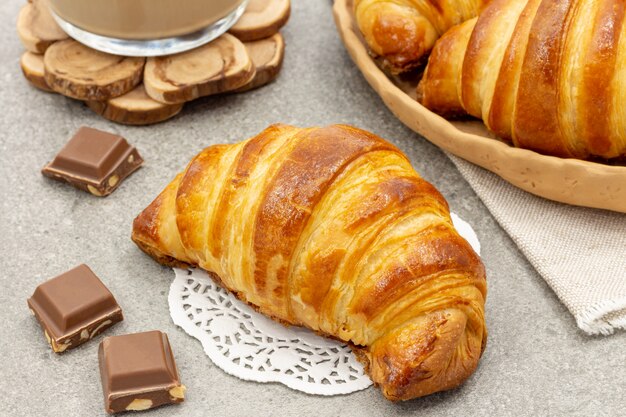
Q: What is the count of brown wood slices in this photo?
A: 7